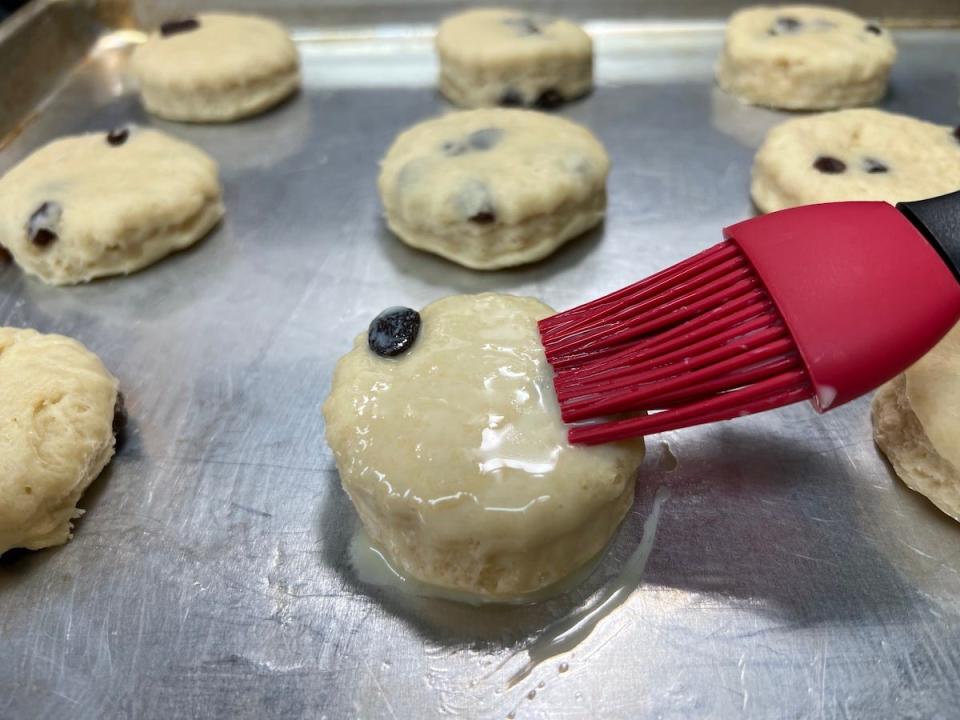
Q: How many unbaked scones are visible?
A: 9